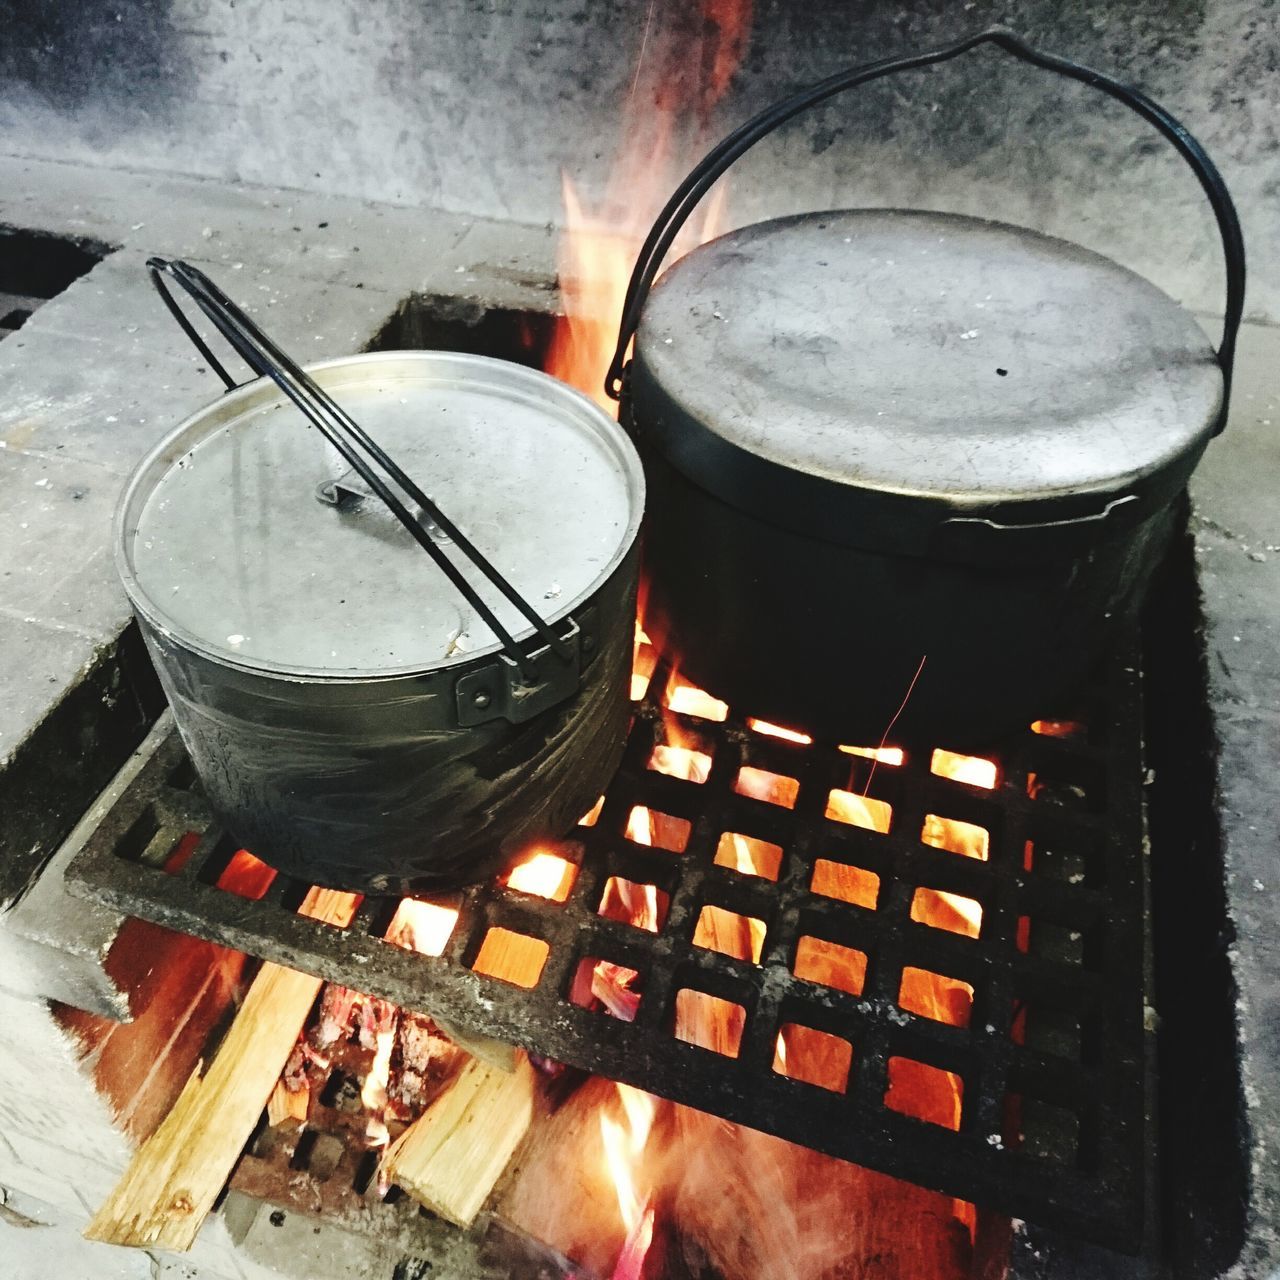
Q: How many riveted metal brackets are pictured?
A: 1